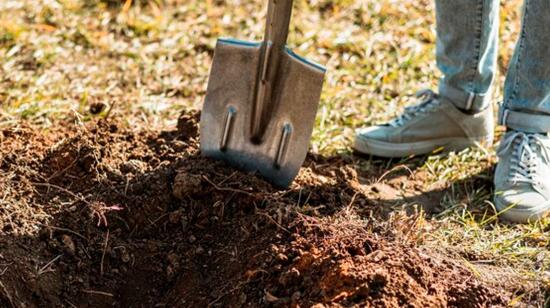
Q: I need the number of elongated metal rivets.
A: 2